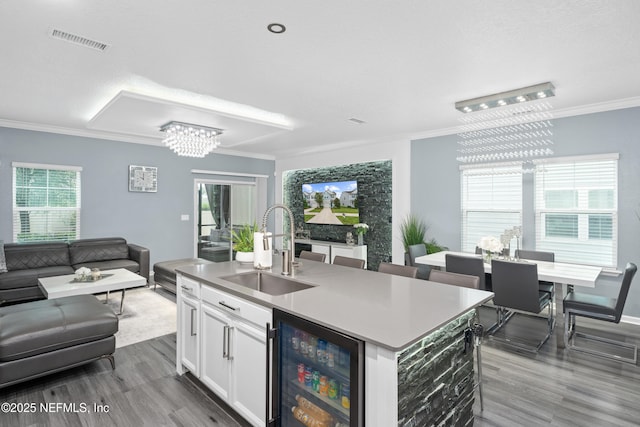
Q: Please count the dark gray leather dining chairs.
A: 6